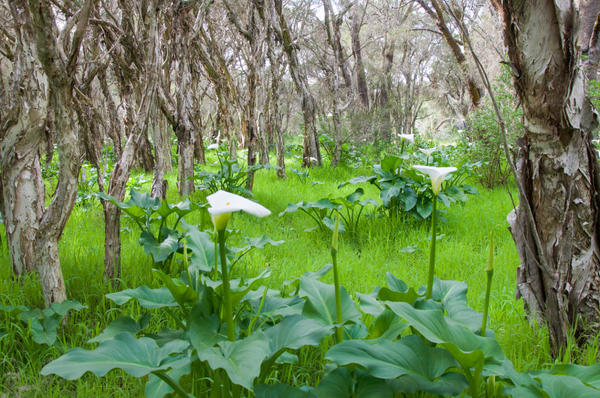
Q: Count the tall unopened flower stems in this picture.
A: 2